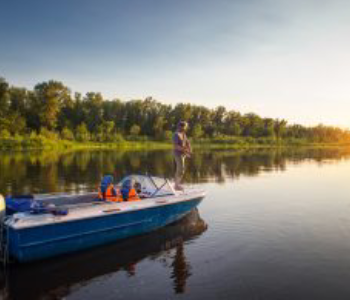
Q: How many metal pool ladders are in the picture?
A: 0